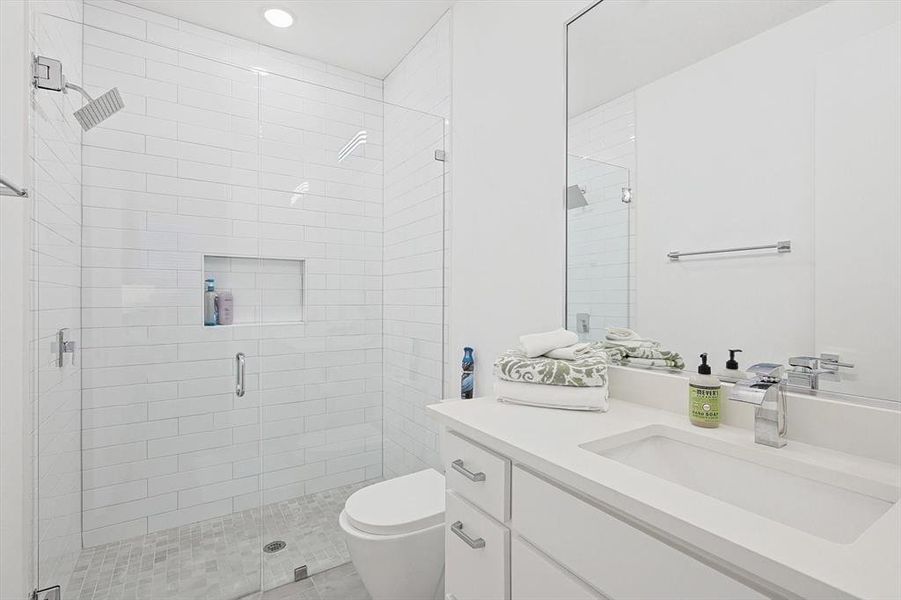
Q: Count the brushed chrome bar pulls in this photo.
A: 2